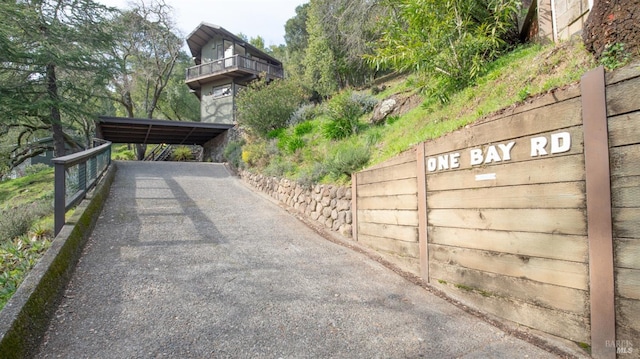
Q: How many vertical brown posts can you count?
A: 3